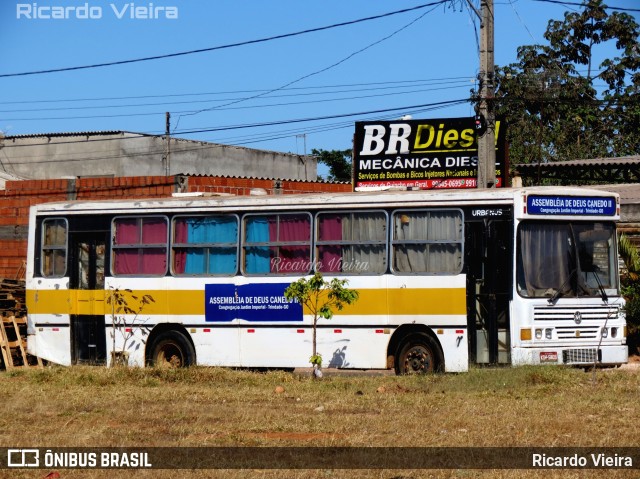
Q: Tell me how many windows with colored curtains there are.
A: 4